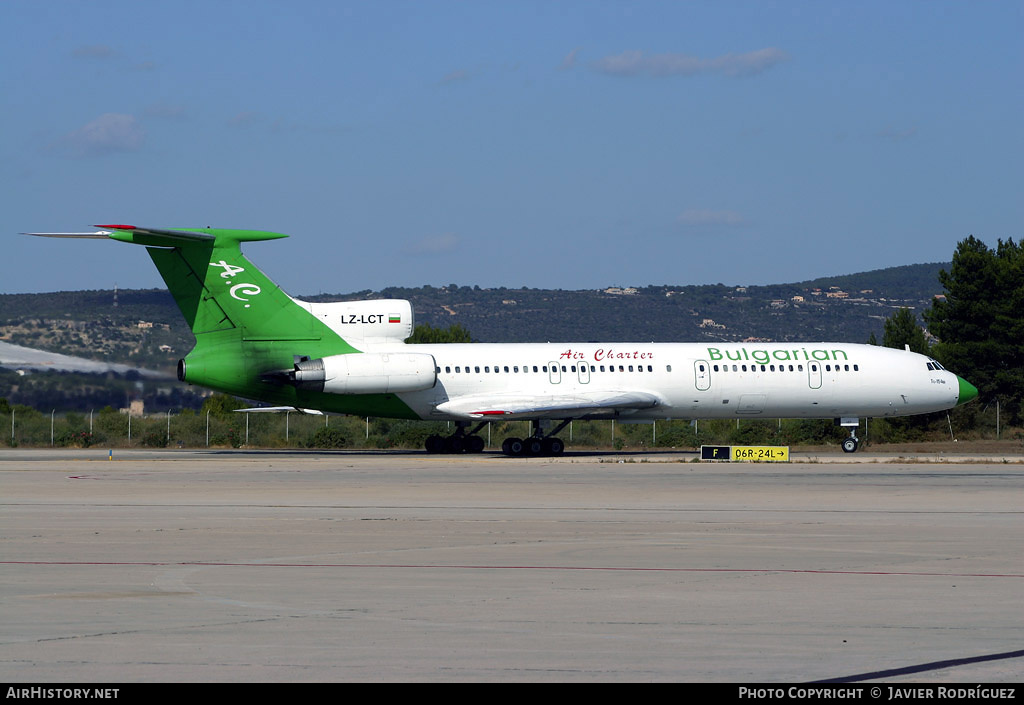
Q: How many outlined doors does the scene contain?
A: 4